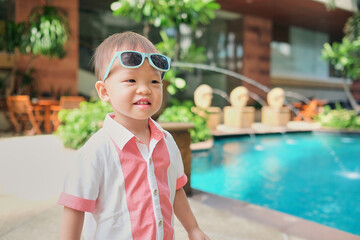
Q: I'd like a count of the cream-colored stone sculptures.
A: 3